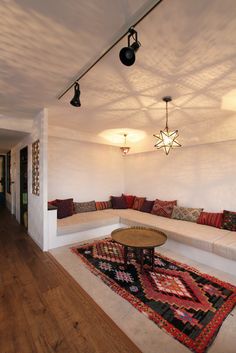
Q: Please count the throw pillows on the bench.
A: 12